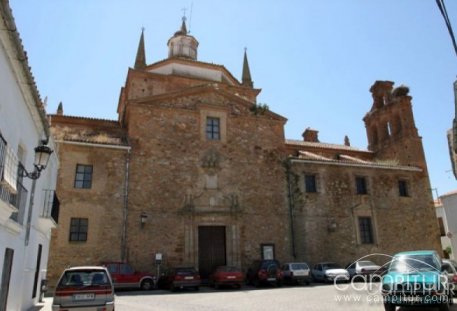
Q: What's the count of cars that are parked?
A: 10